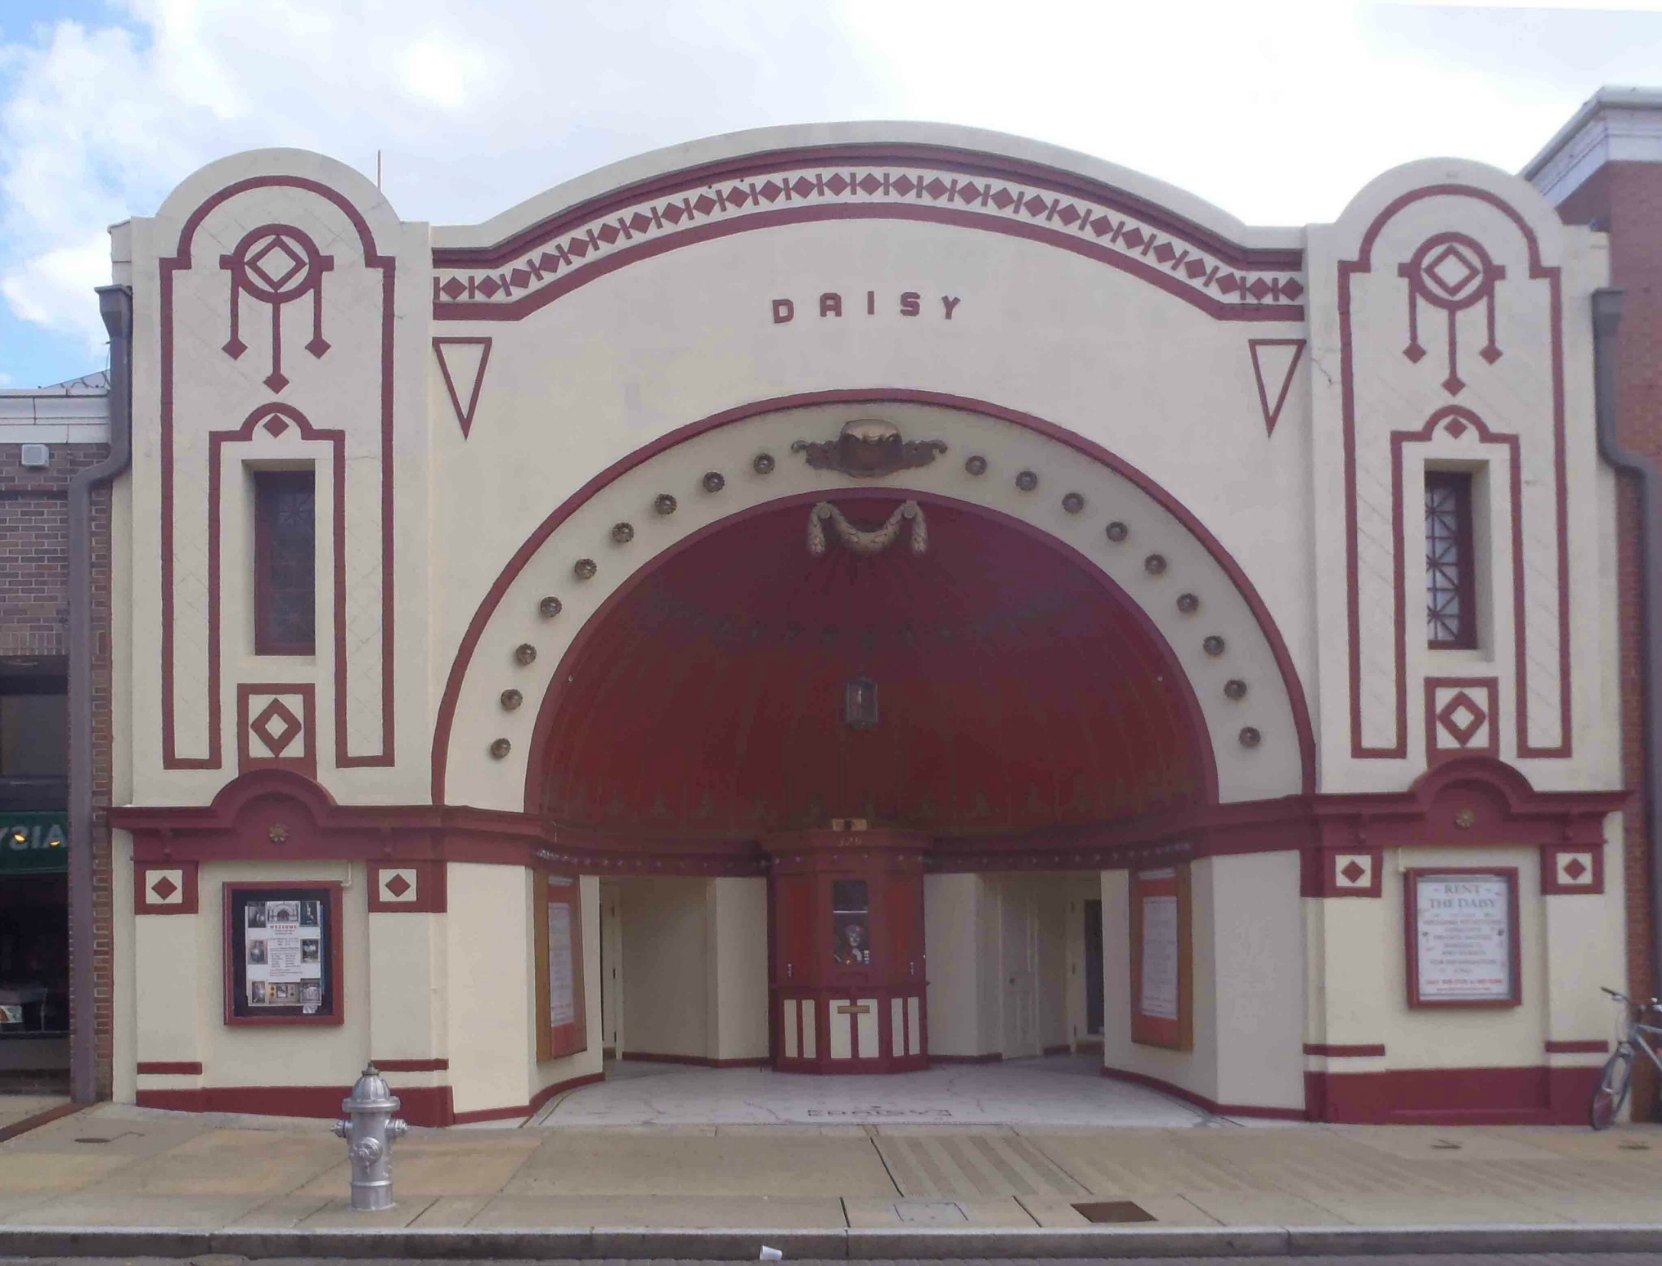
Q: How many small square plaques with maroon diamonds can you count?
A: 4